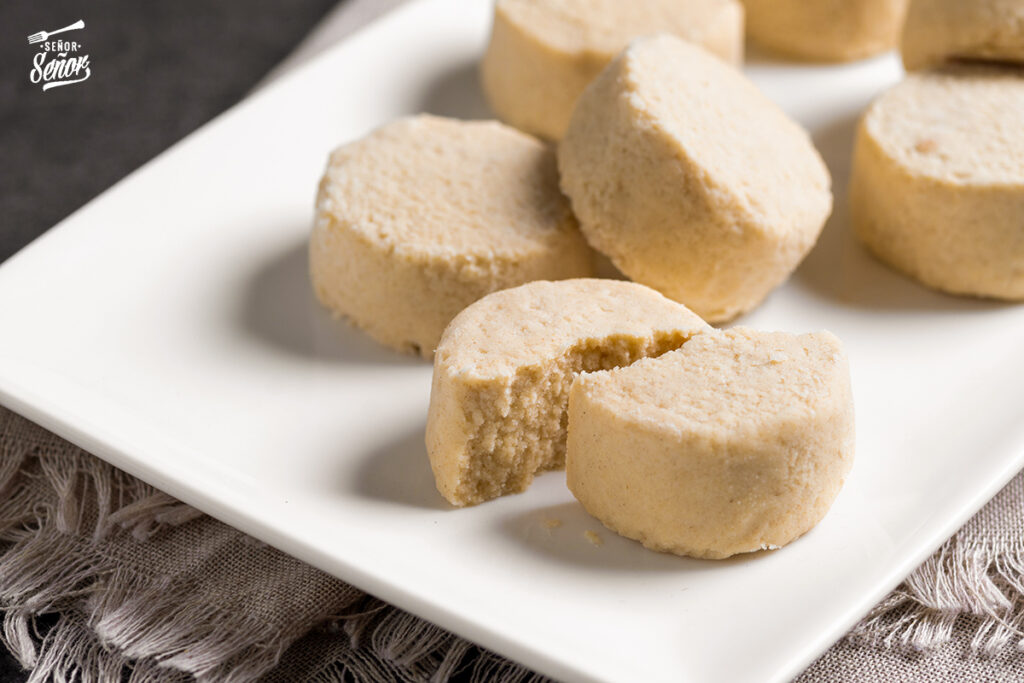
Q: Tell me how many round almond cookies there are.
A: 7